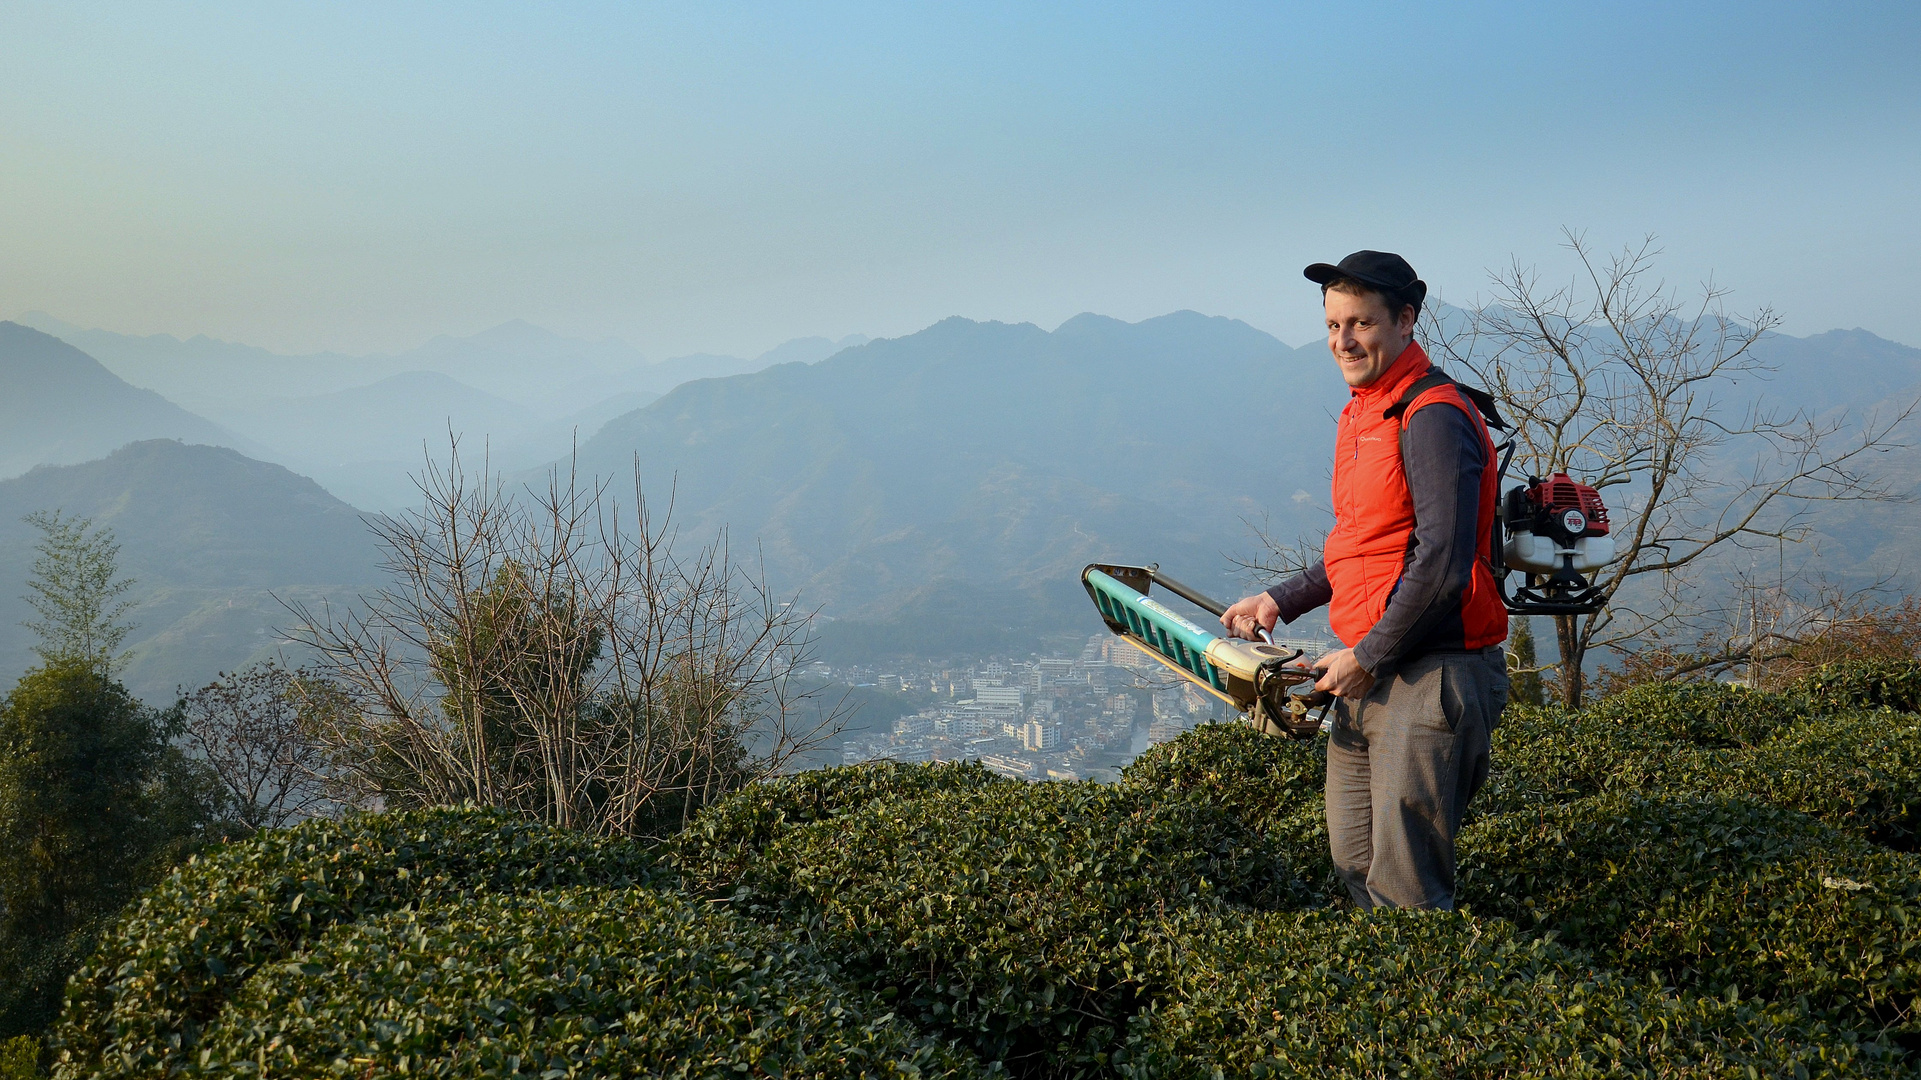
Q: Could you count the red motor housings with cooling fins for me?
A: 1